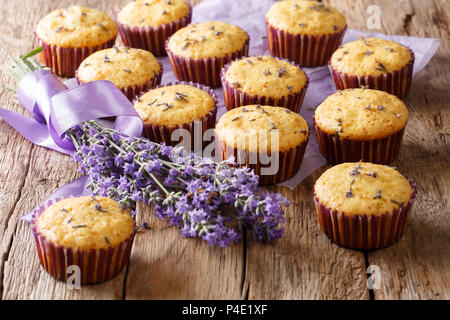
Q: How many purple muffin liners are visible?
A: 12